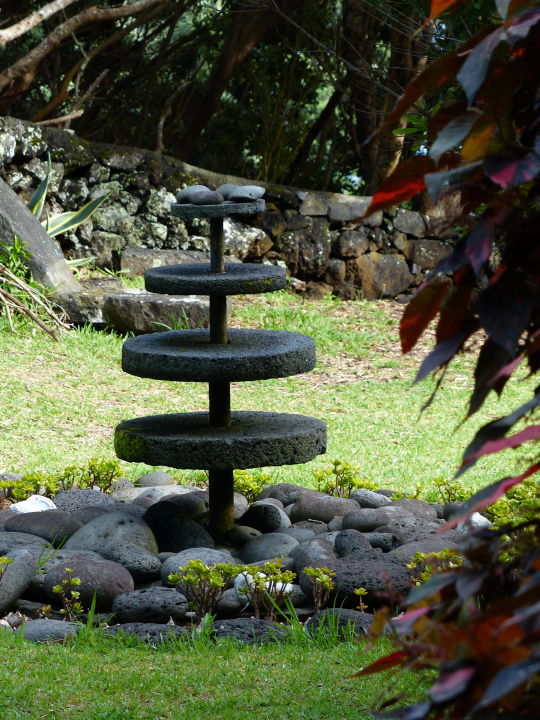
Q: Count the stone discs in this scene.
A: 4